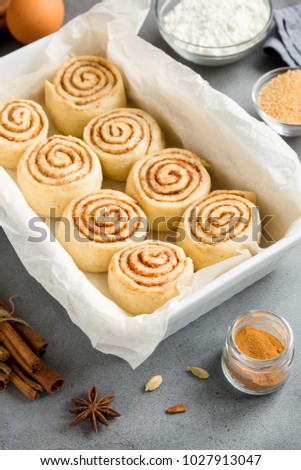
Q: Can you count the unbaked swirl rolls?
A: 8